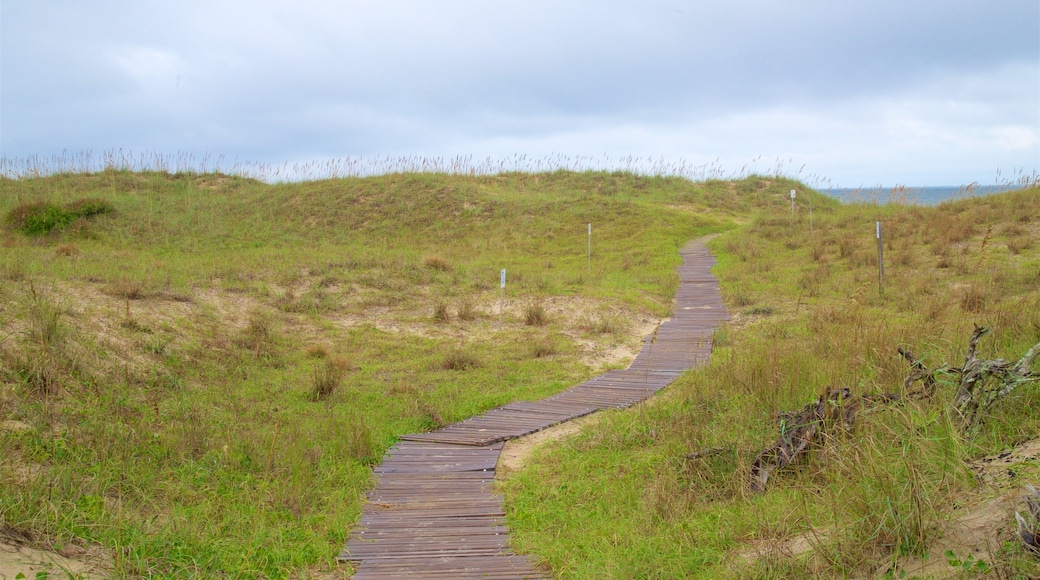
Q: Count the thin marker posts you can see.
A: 5